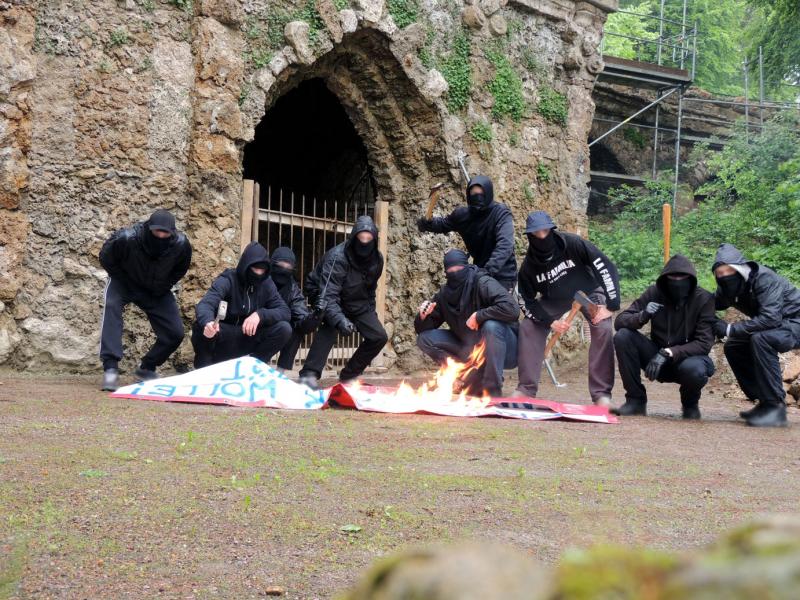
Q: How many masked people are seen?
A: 9